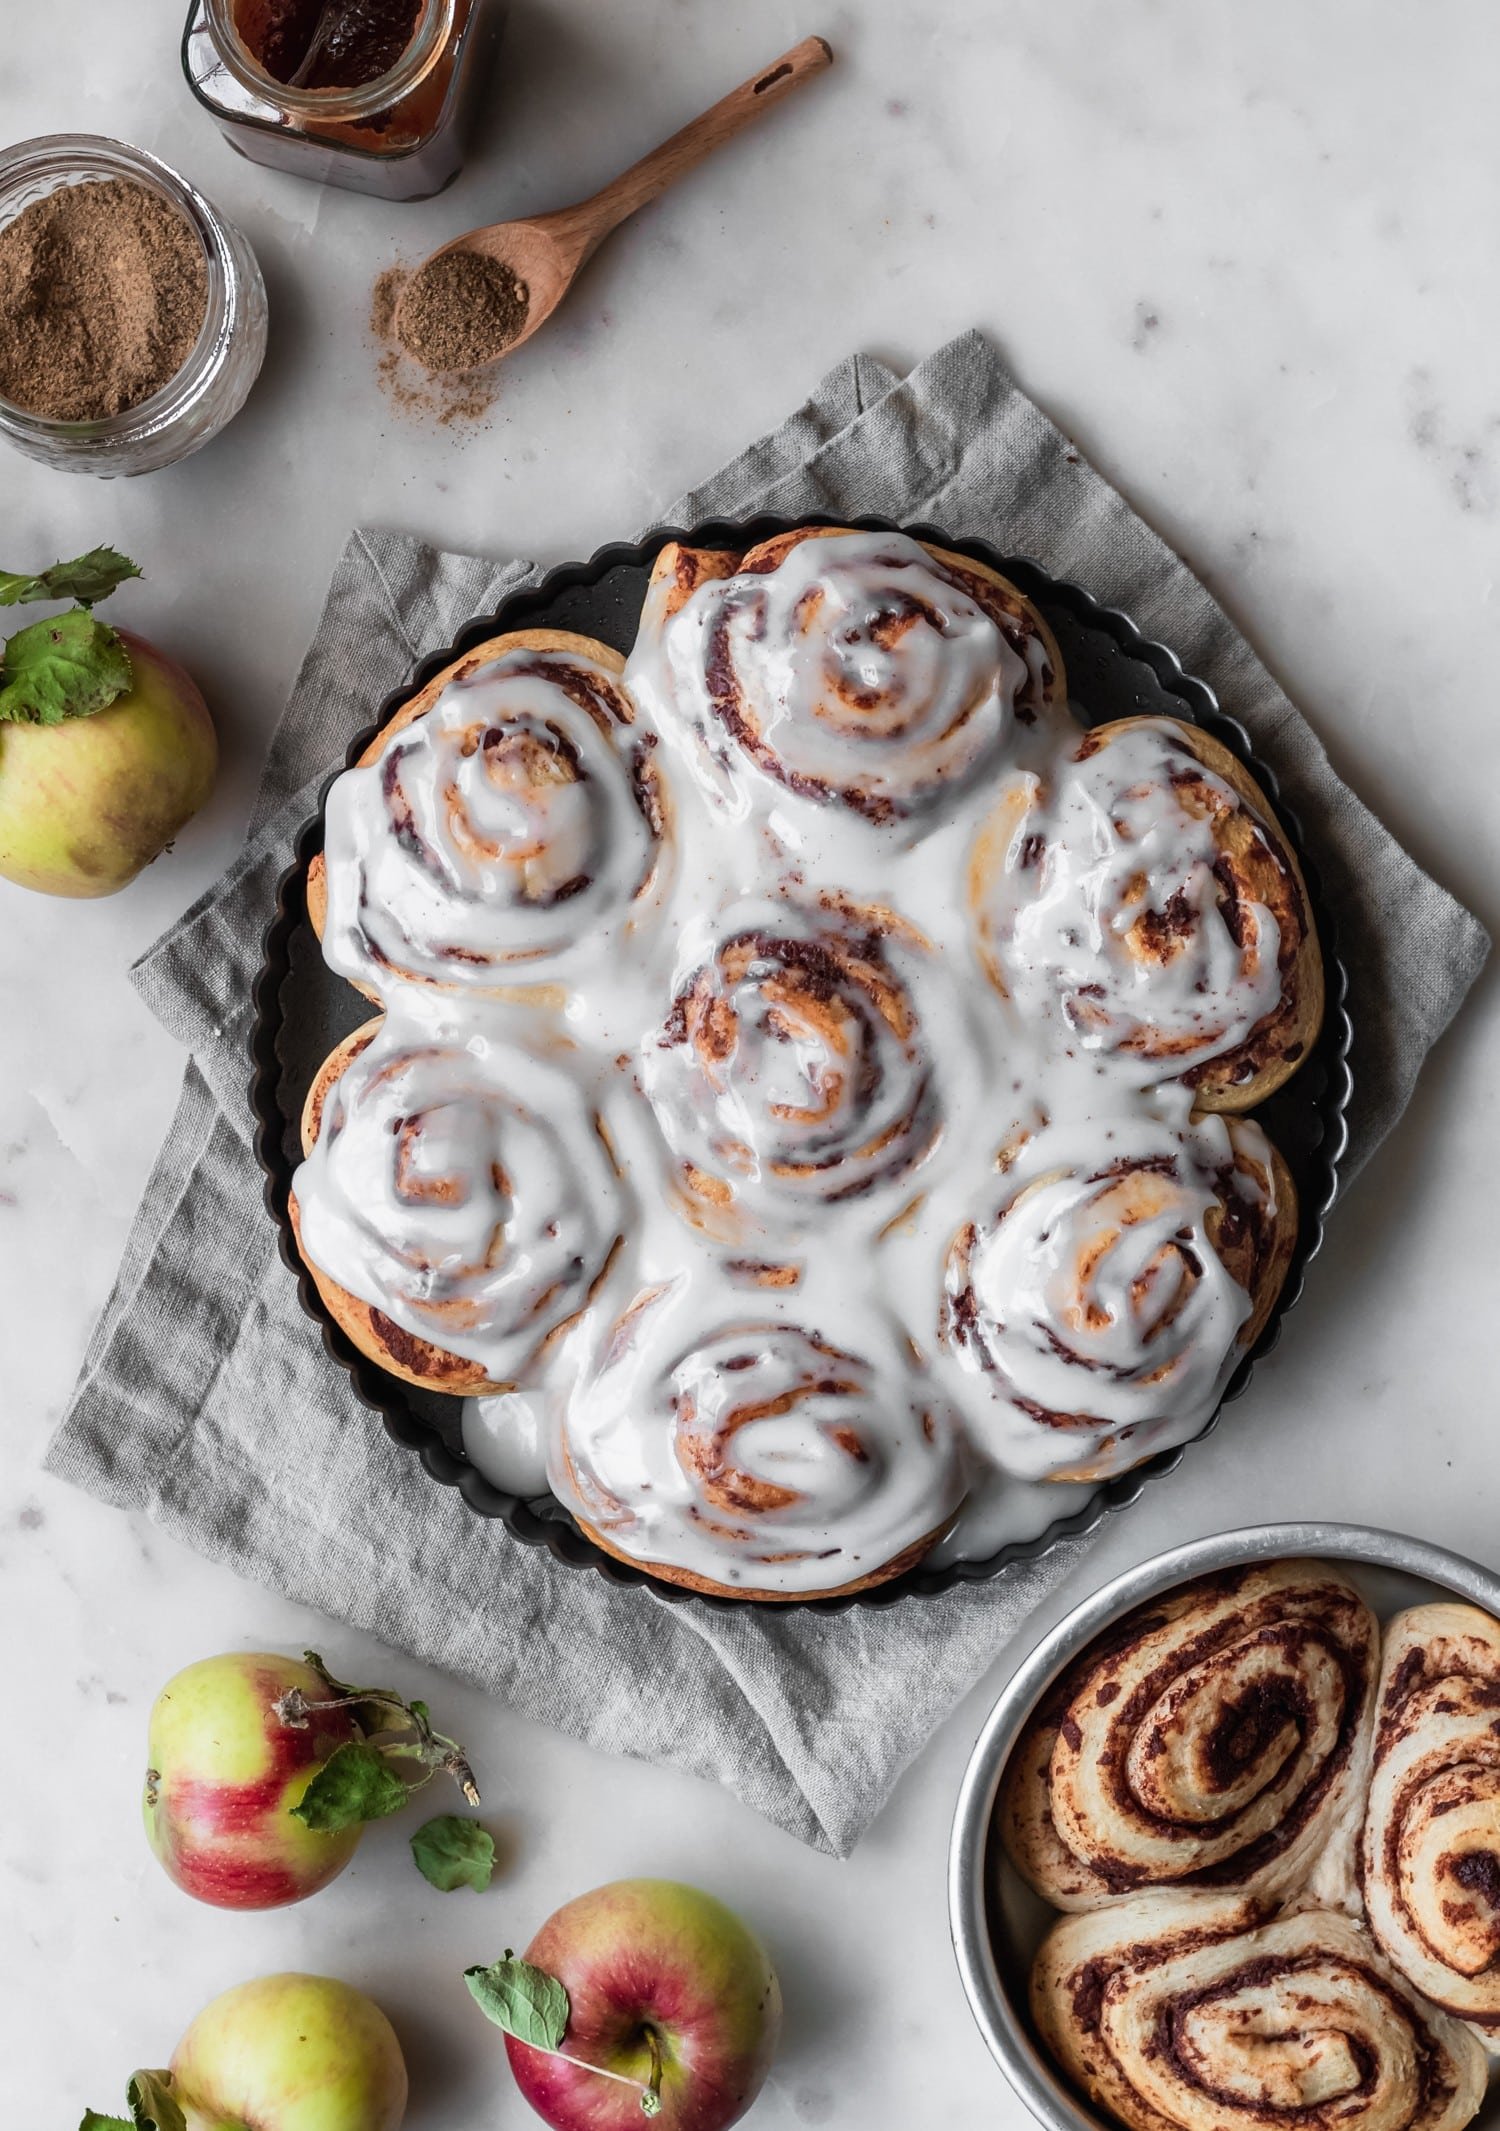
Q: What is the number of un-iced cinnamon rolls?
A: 3